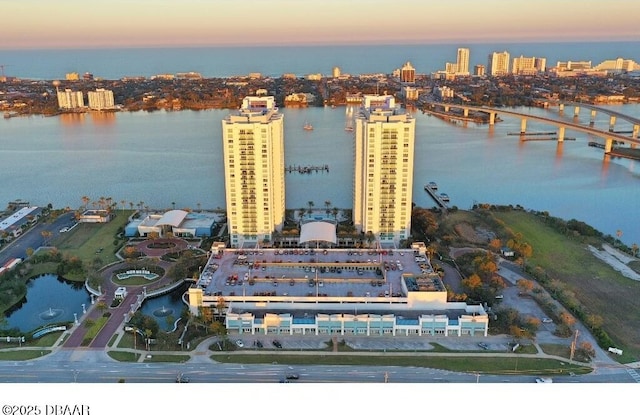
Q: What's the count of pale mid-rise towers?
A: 2